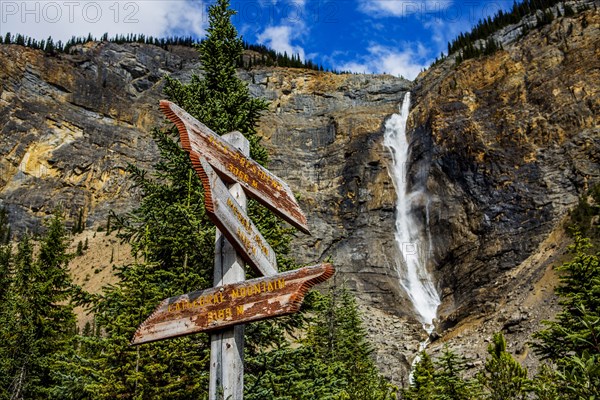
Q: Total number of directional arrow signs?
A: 3